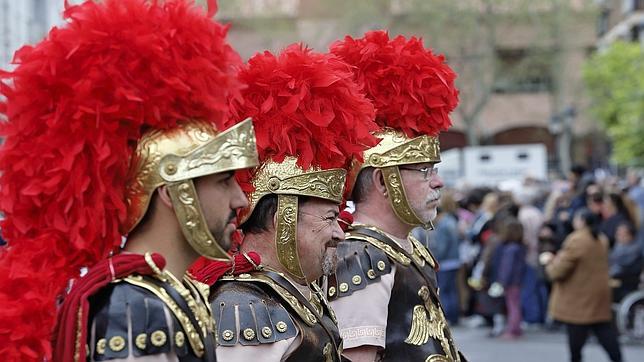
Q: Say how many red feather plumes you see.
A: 3